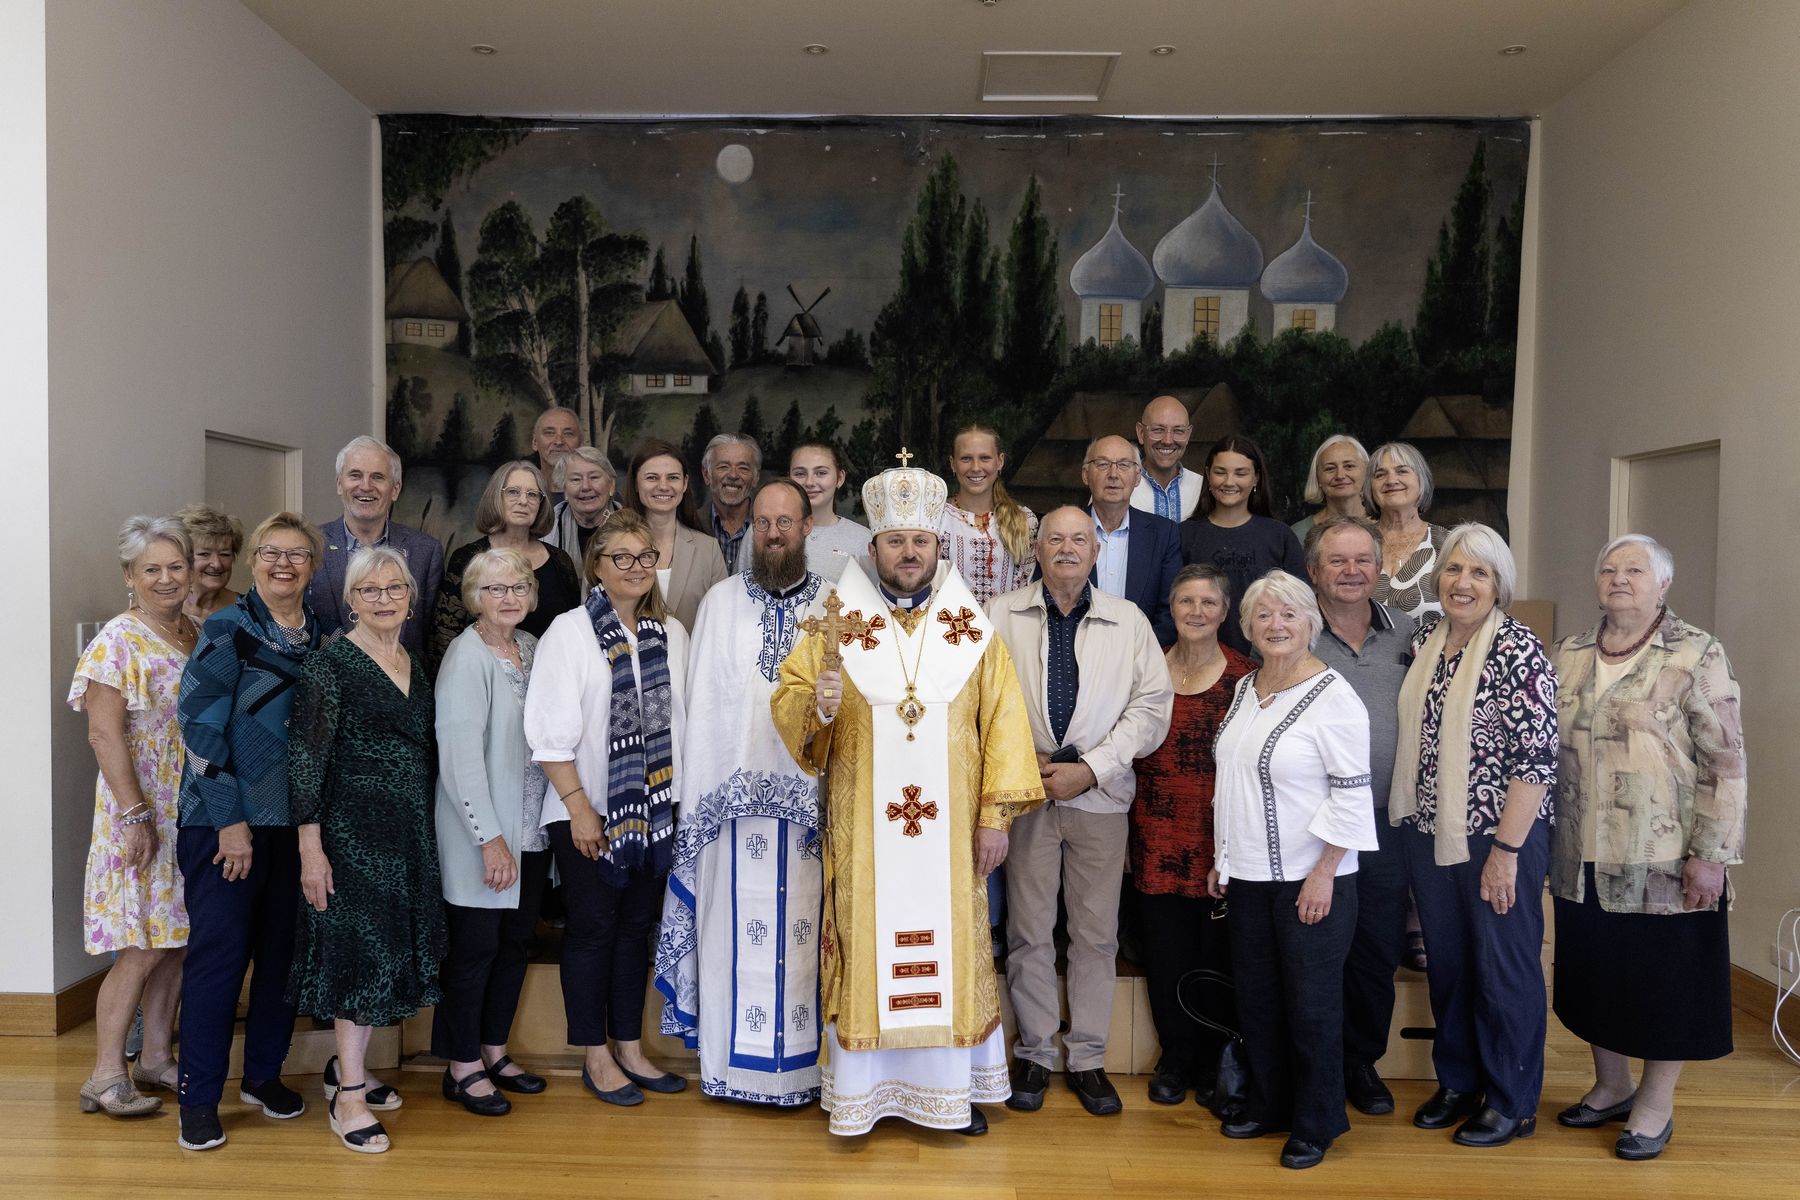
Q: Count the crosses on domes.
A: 3